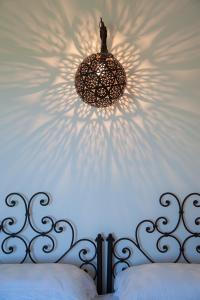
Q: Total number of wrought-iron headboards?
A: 2